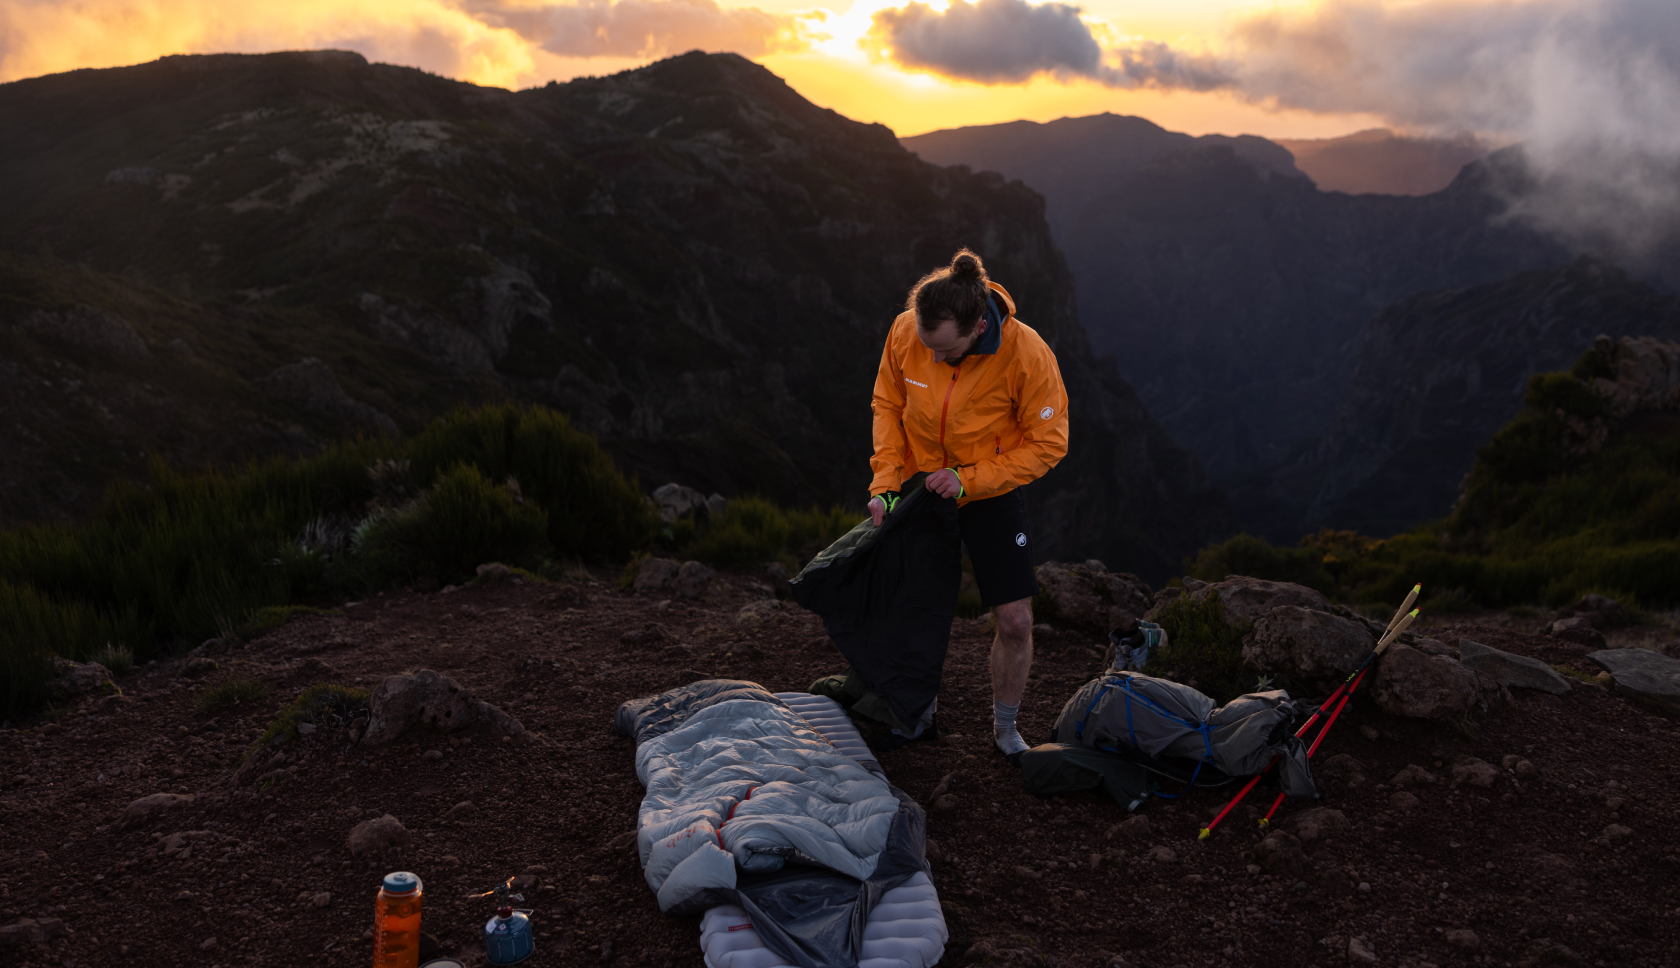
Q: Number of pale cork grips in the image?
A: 2